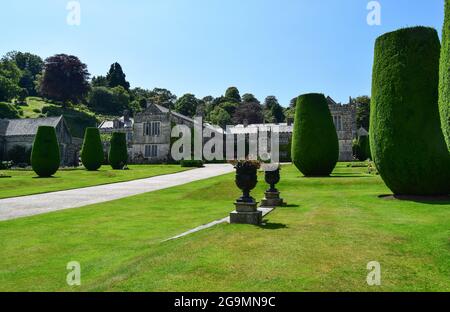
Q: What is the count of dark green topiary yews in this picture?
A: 6